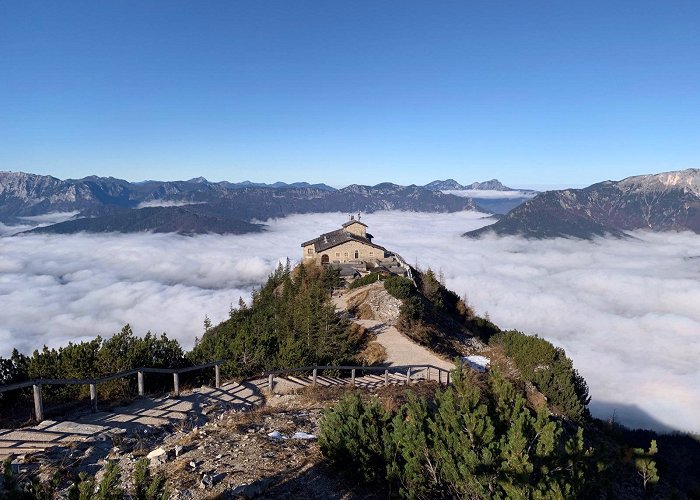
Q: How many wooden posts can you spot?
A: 13